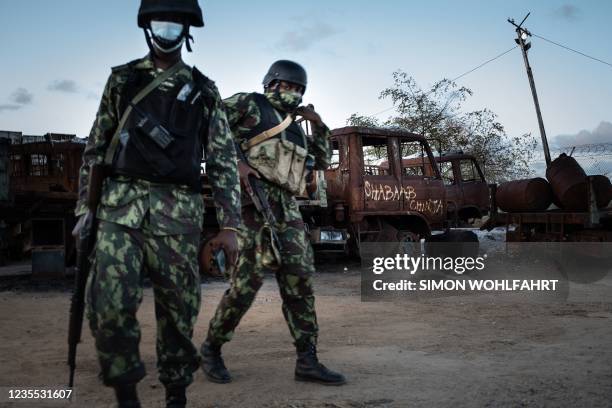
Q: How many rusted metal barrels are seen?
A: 3